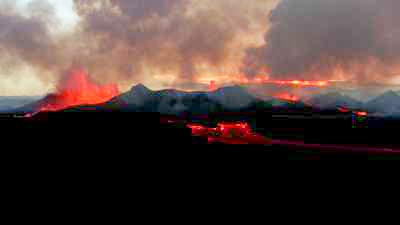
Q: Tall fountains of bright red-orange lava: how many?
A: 1